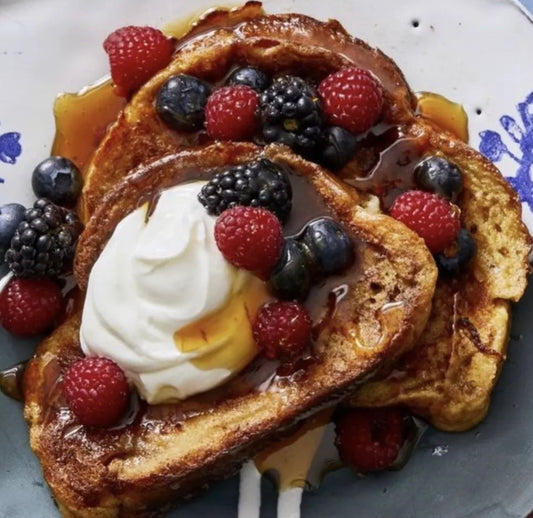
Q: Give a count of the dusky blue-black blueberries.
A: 9